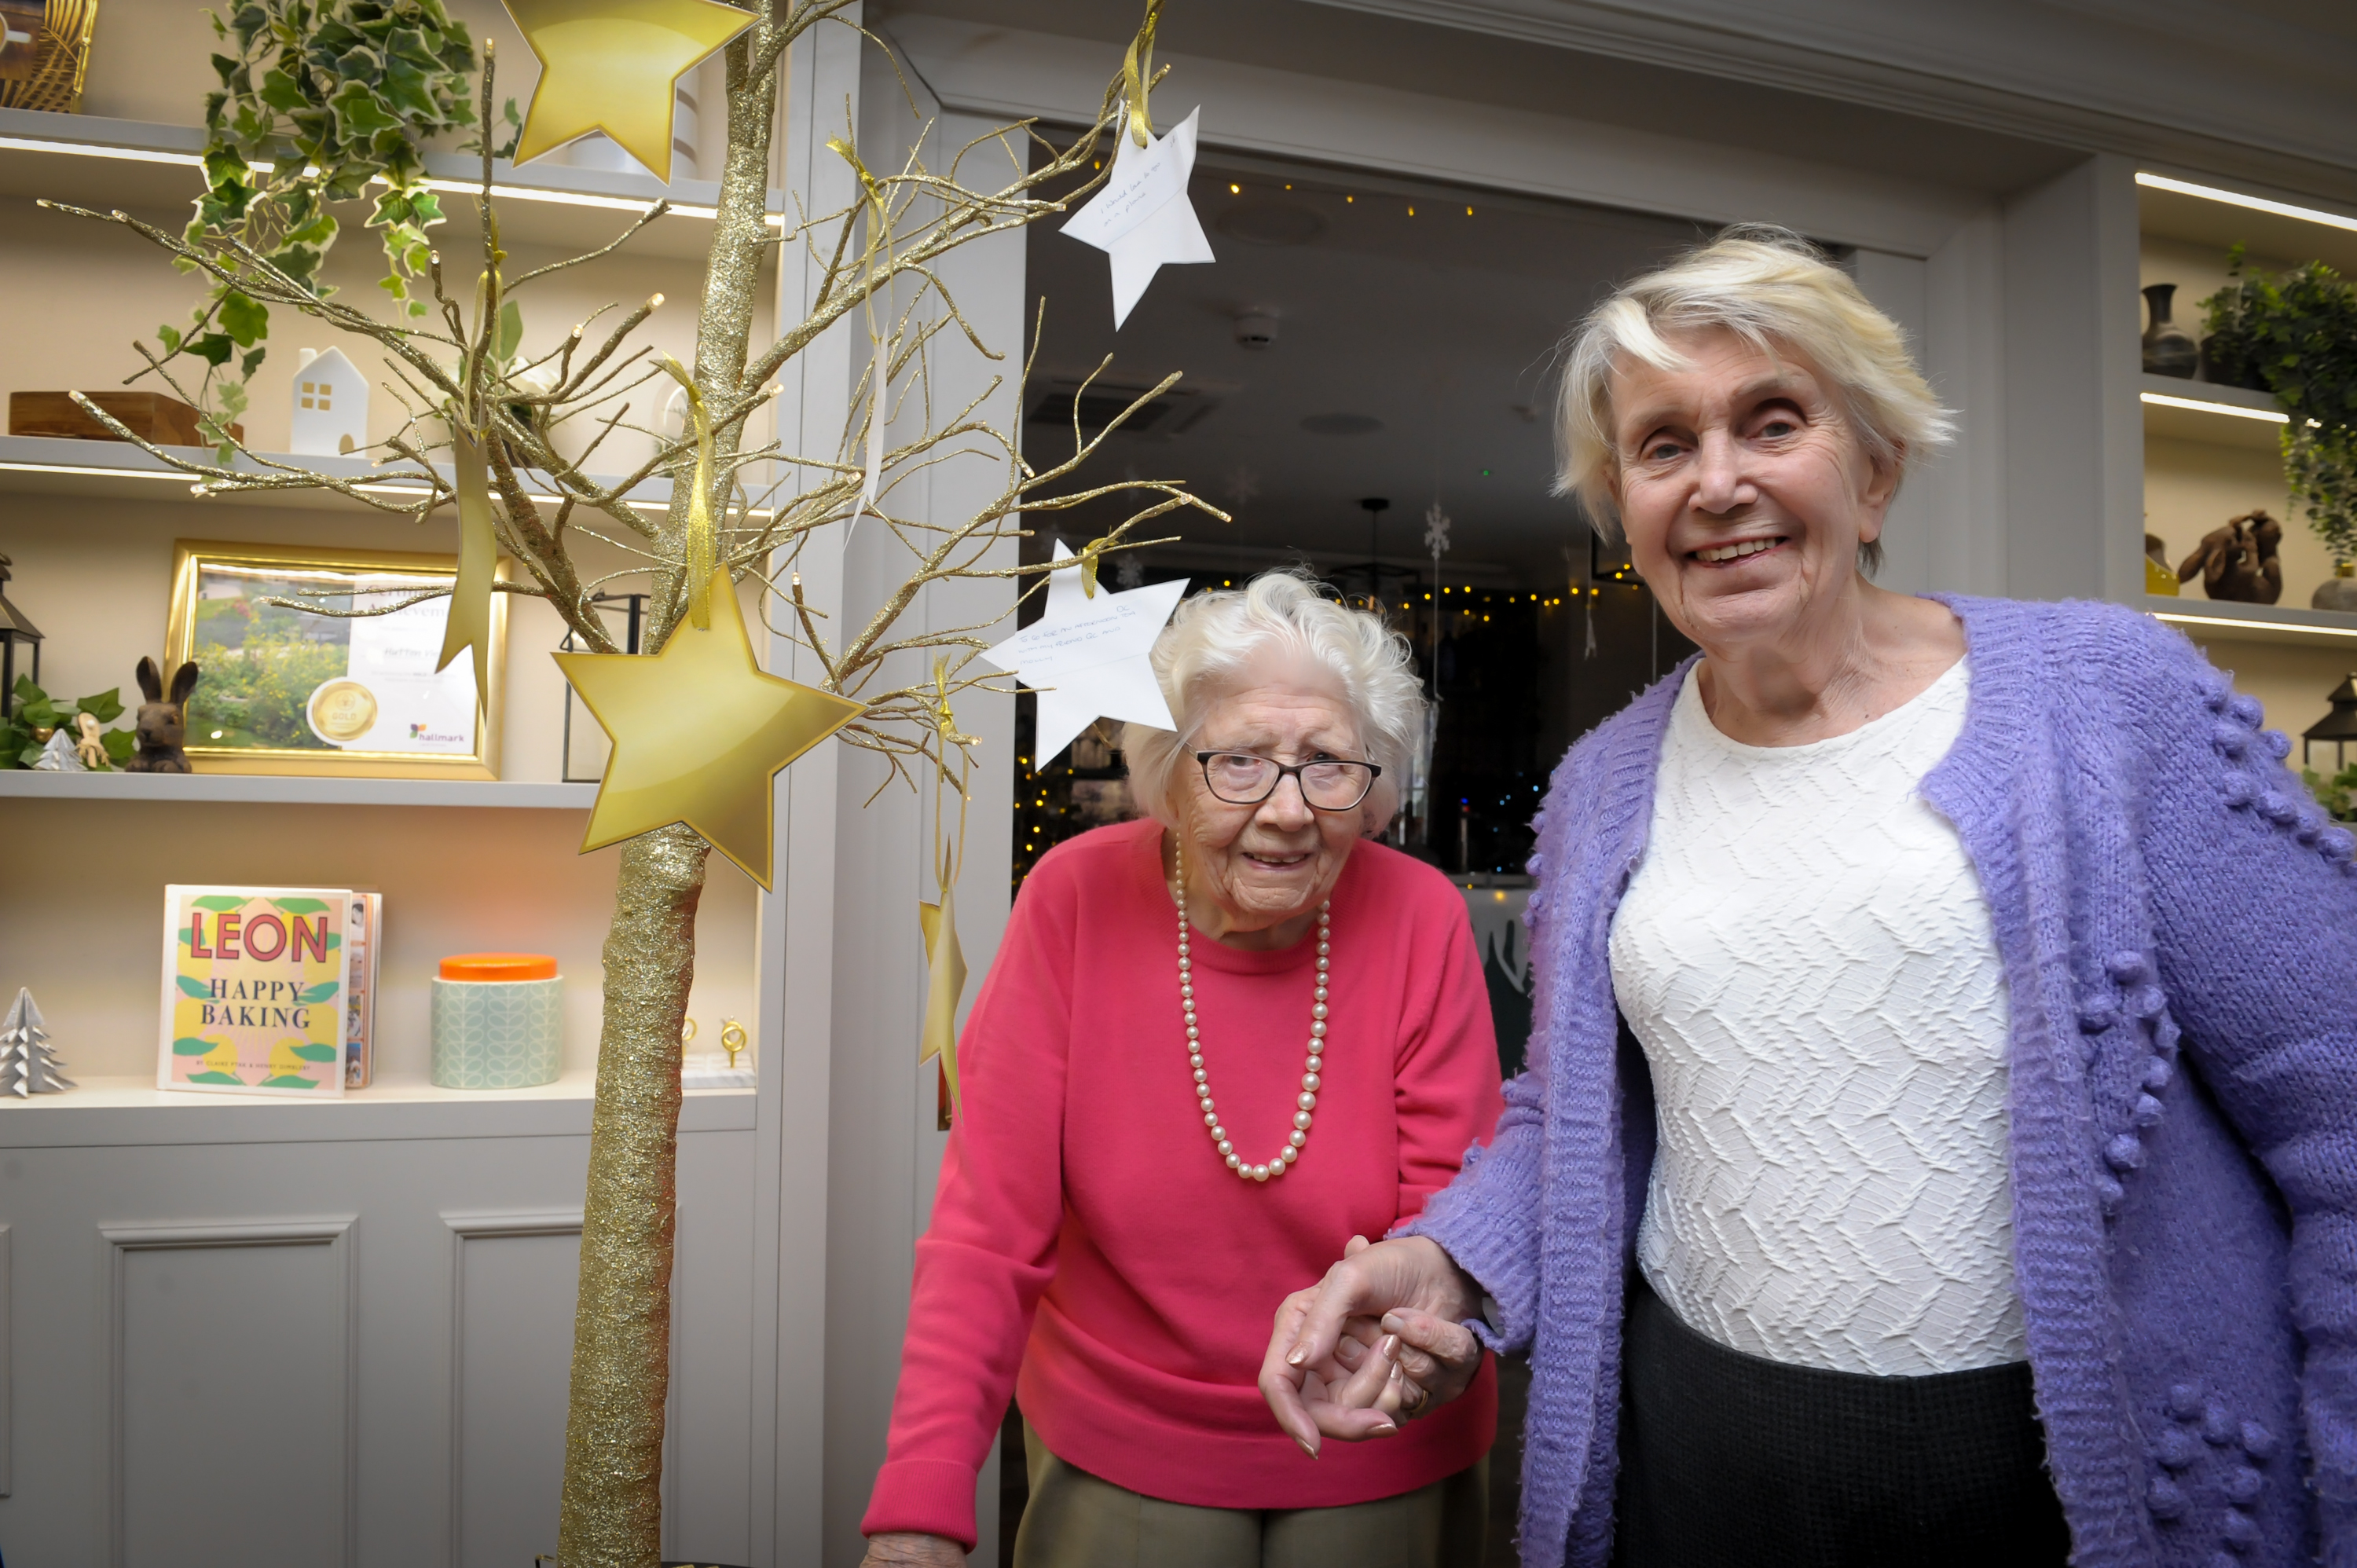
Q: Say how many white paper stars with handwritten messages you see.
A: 2